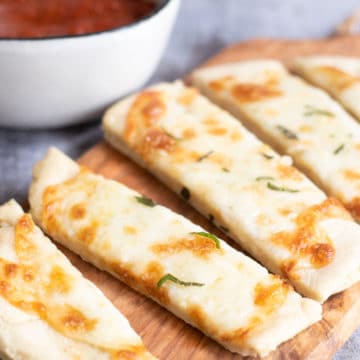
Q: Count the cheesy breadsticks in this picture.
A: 5